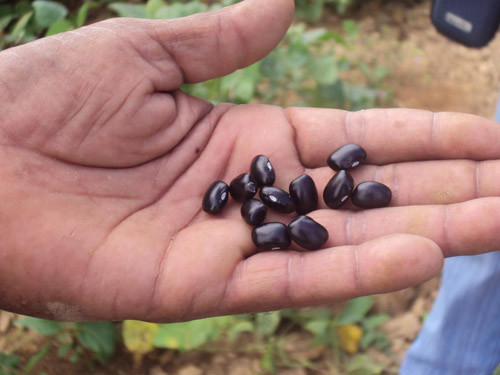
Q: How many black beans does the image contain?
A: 11